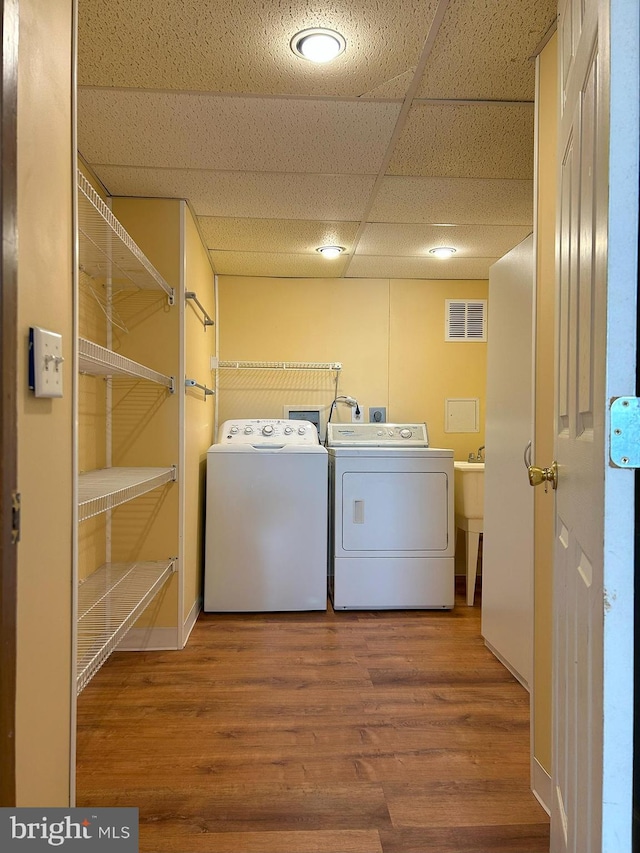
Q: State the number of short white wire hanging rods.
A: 2